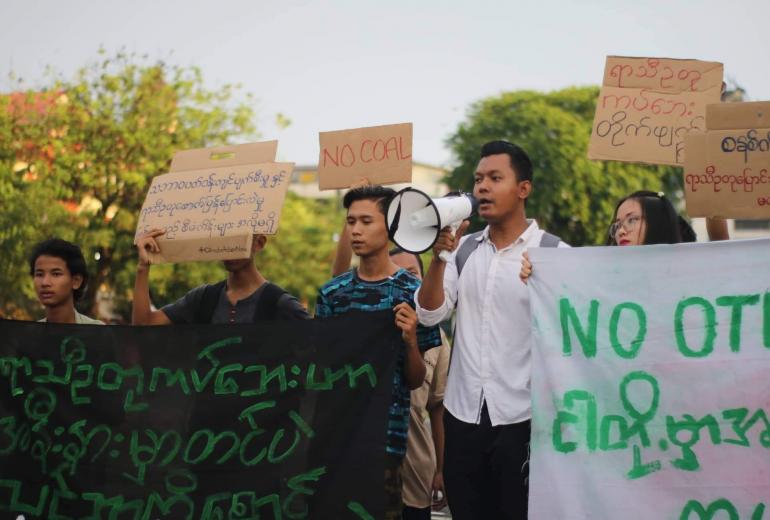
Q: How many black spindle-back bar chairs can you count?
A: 0